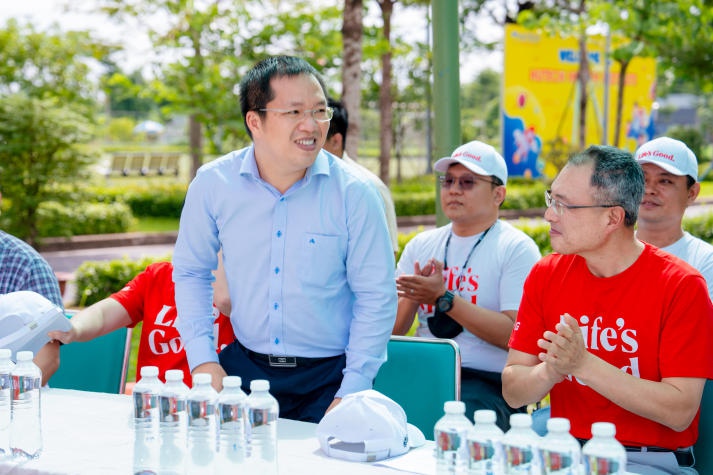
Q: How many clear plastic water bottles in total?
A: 12